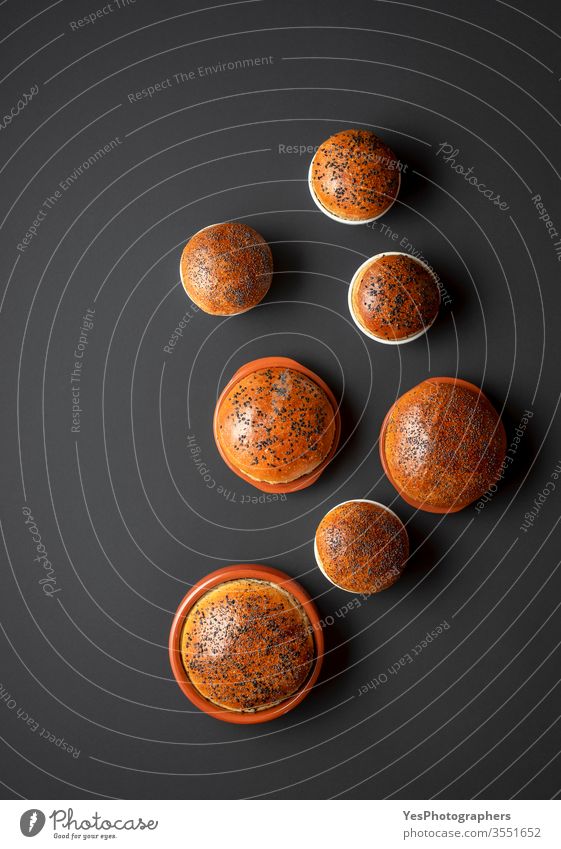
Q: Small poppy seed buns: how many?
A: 4